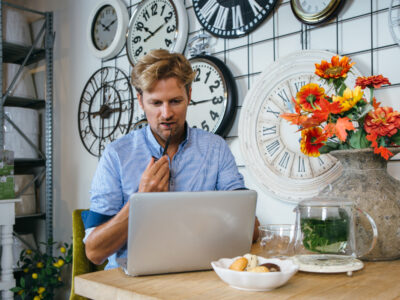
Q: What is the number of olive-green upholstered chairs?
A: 1